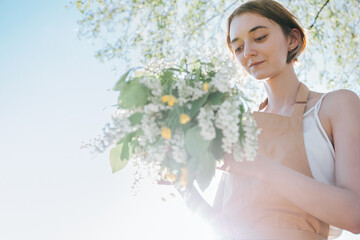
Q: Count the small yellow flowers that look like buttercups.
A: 6